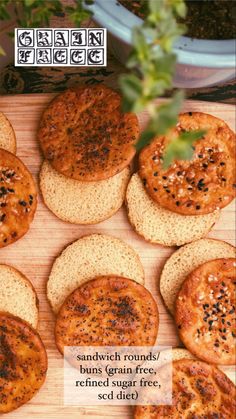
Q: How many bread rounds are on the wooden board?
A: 14